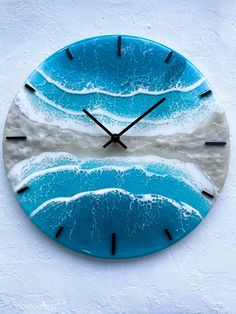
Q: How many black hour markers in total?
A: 12